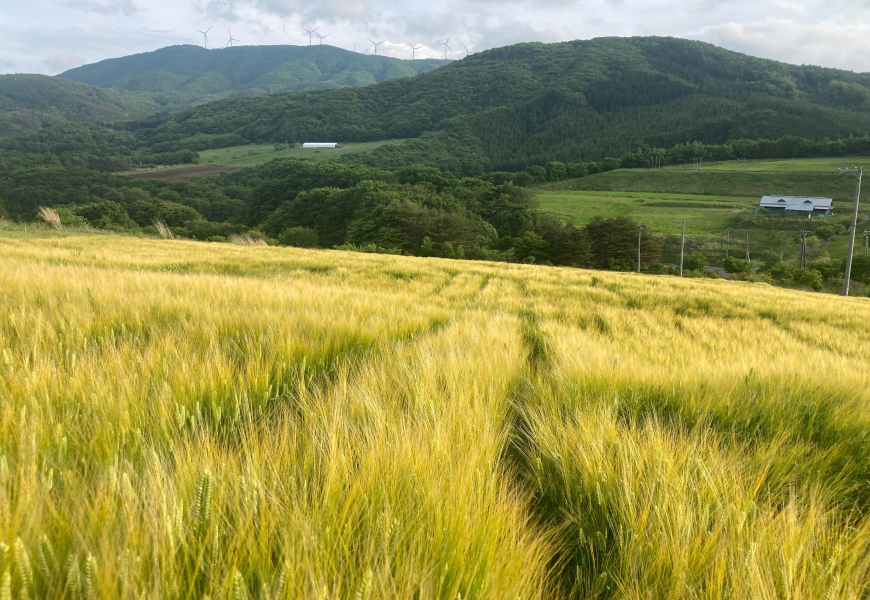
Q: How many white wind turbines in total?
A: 8